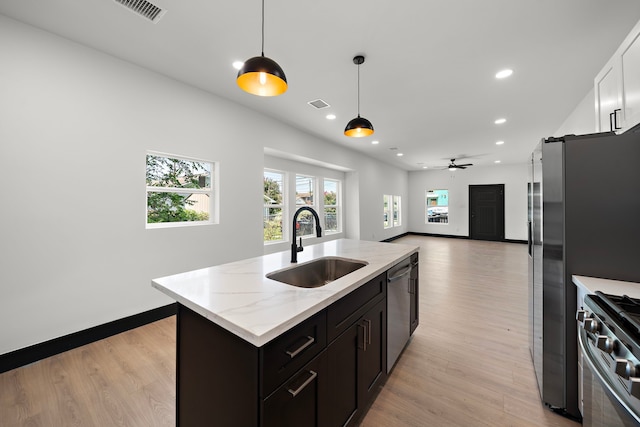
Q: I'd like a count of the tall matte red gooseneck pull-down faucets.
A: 0